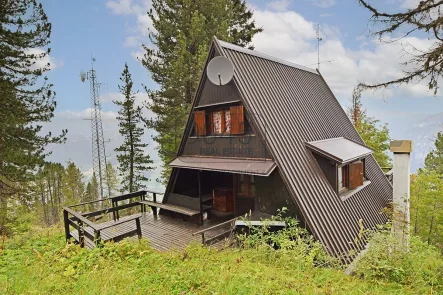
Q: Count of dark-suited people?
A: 0